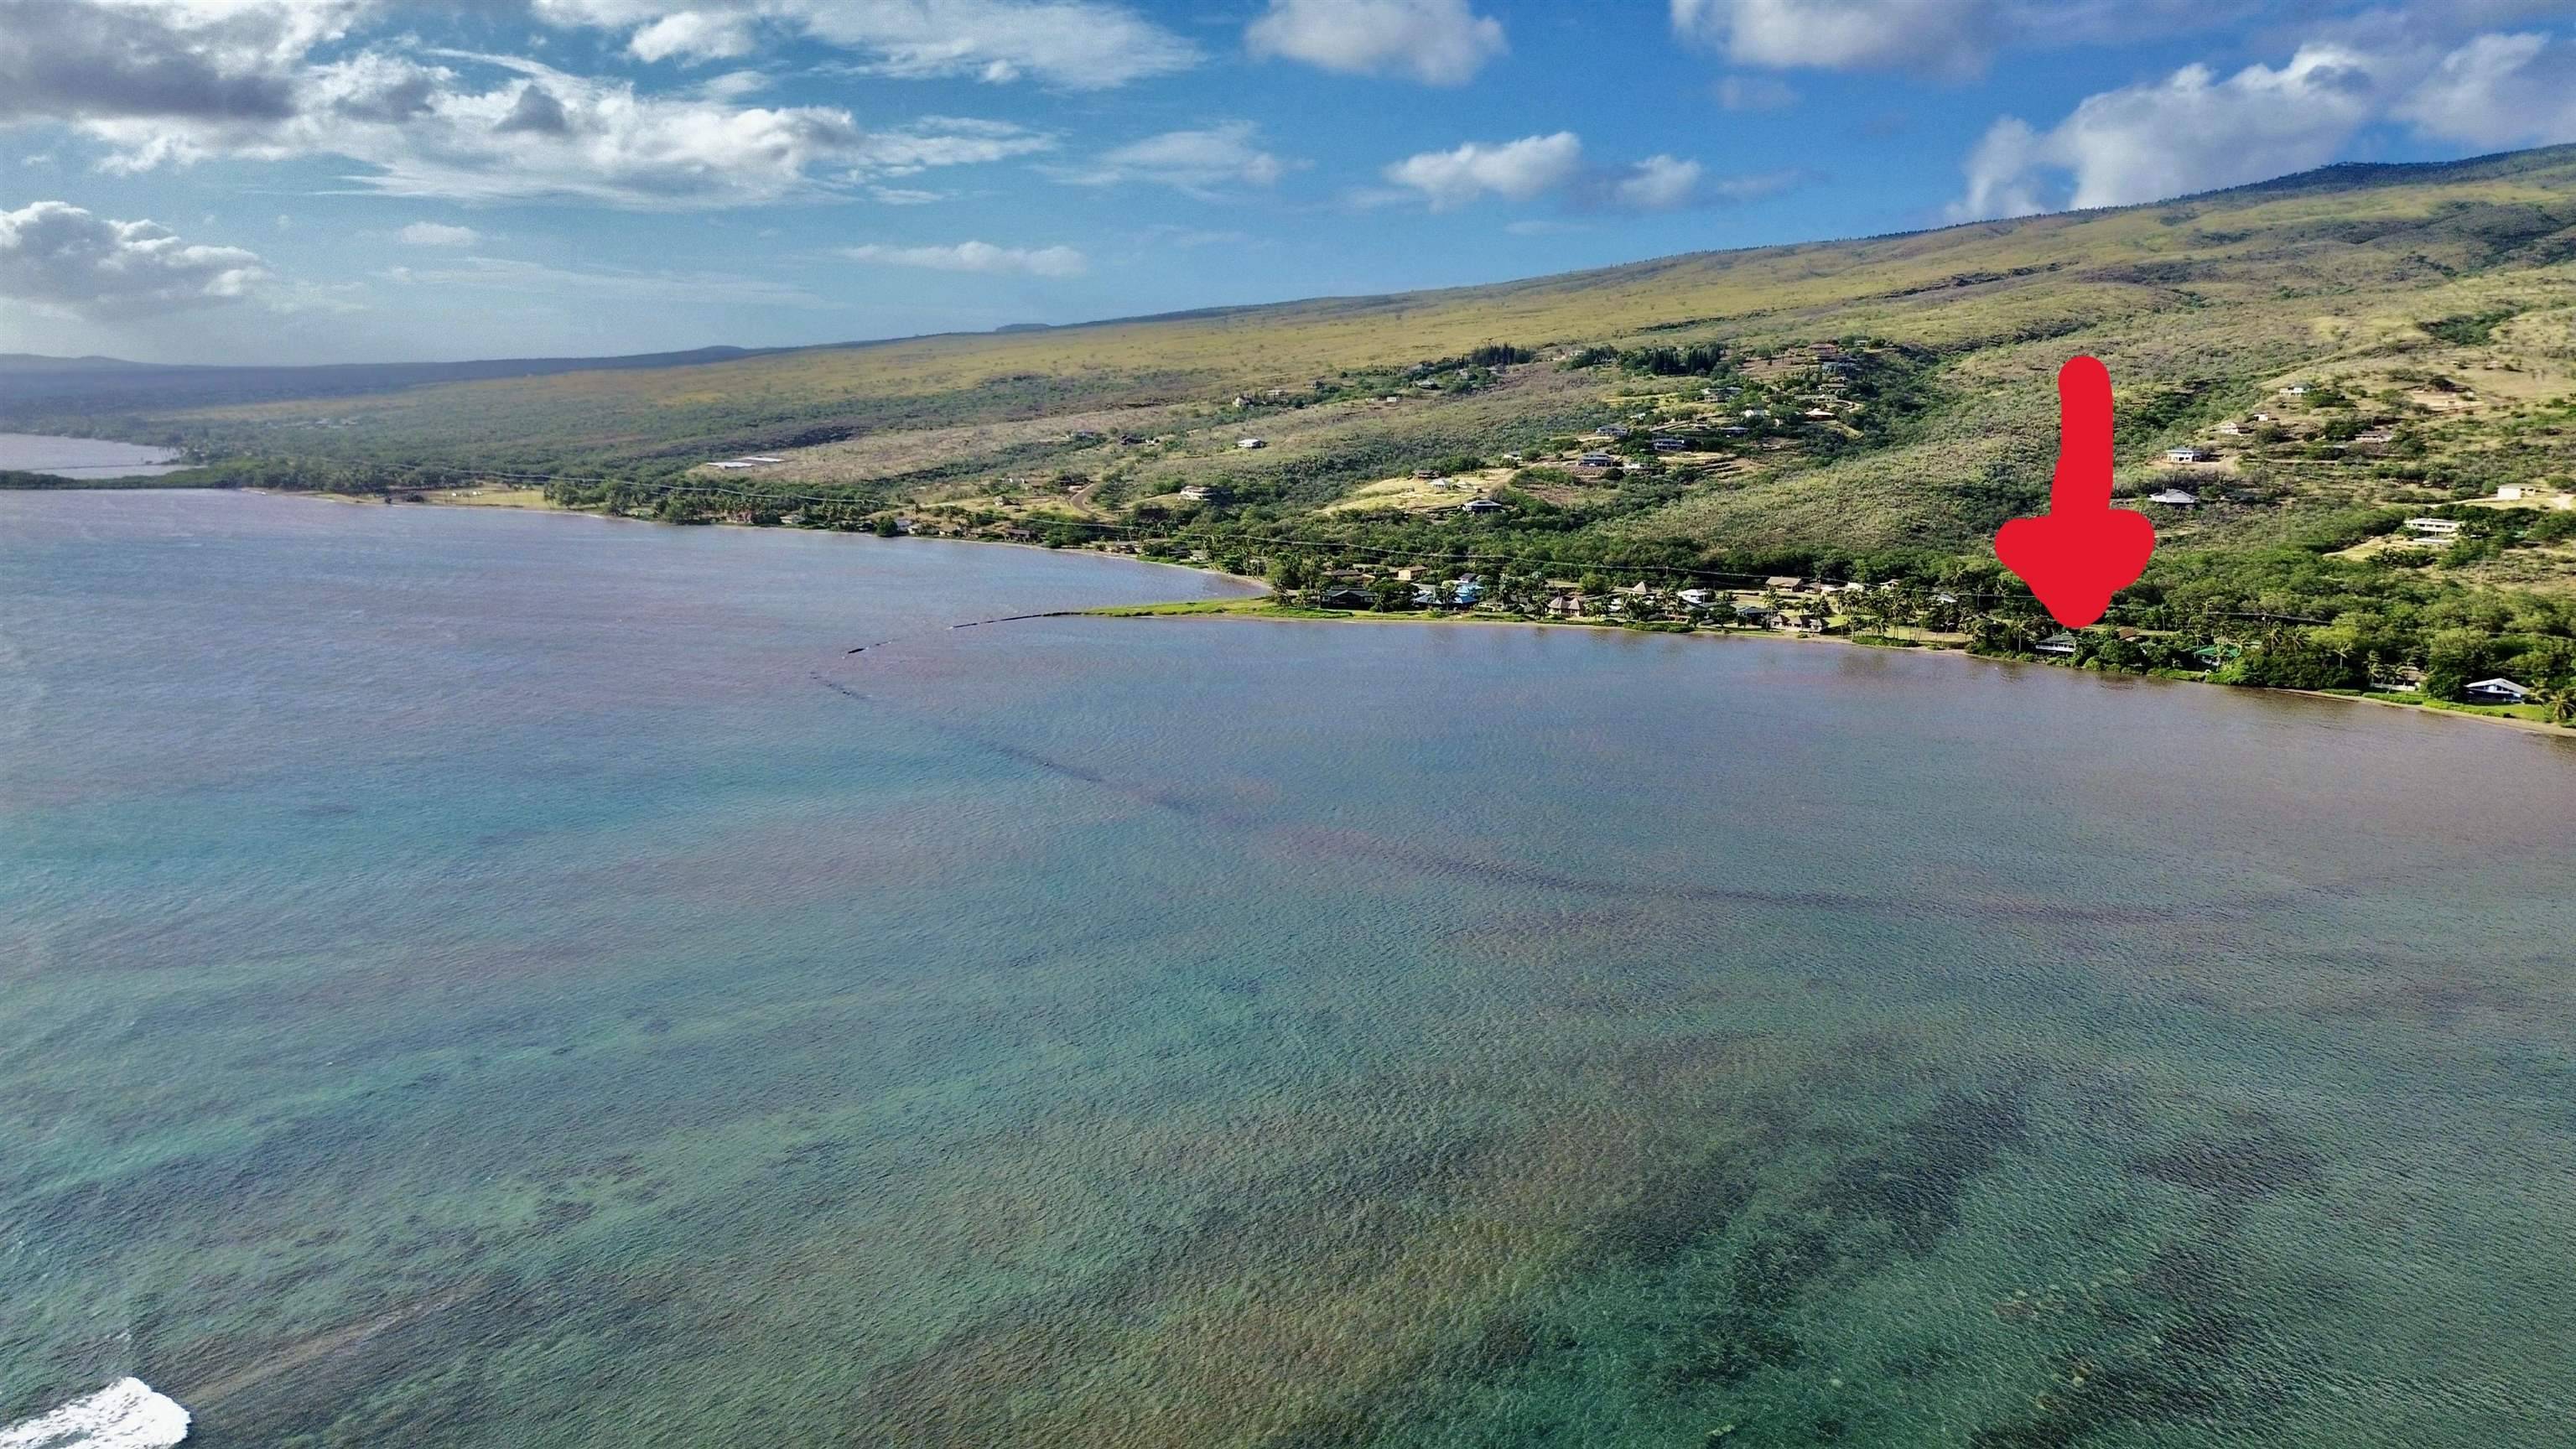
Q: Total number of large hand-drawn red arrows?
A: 1